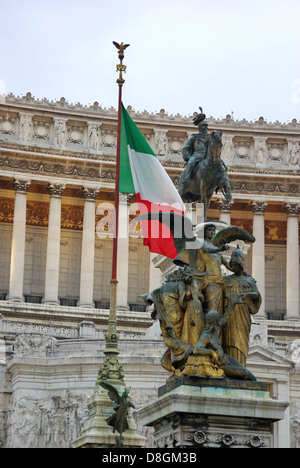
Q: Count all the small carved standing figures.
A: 7